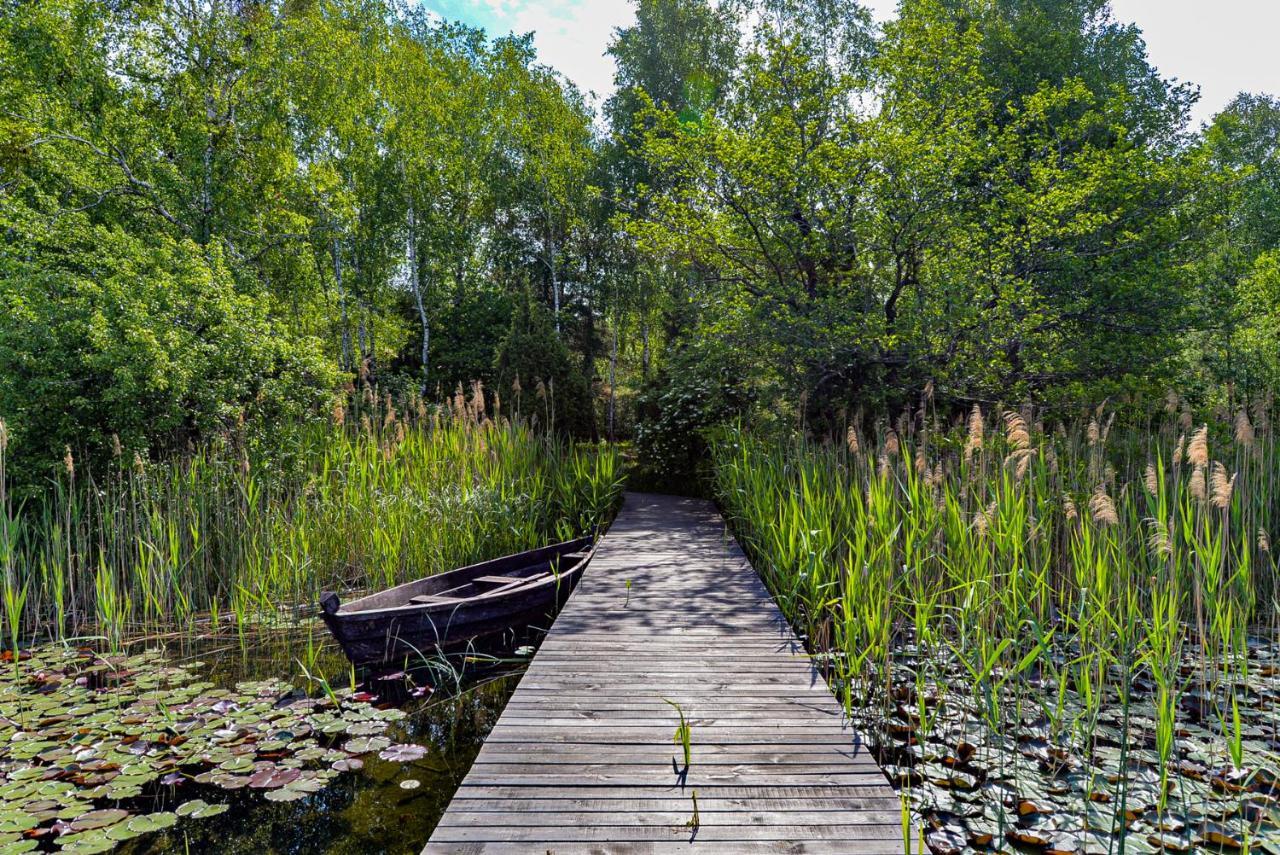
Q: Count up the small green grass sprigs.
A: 3